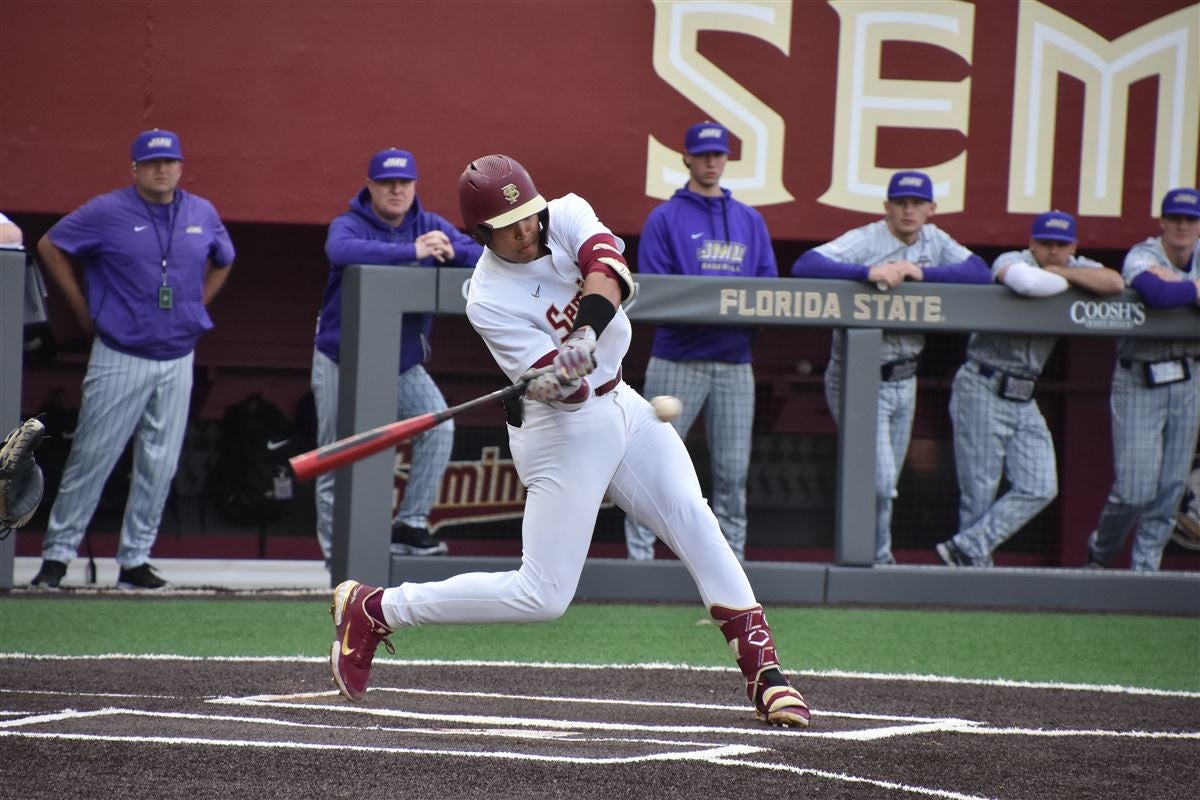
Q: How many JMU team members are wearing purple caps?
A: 6